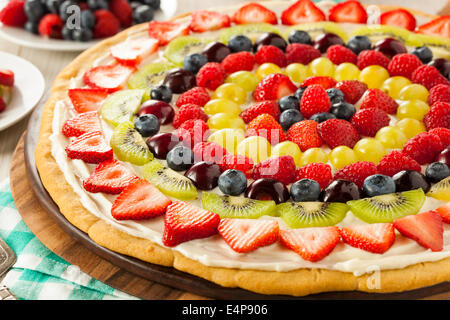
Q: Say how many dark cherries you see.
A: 13